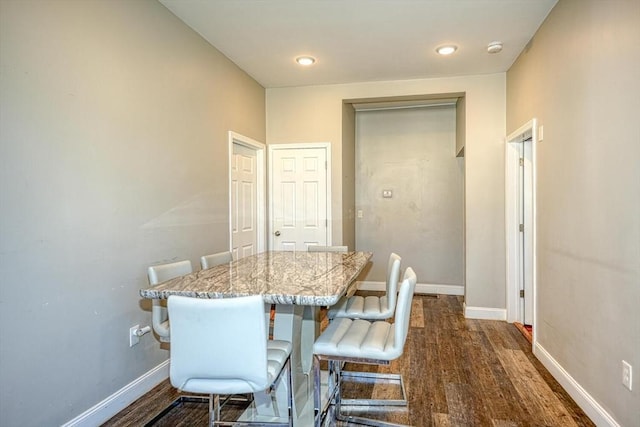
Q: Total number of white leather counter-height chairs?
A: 6